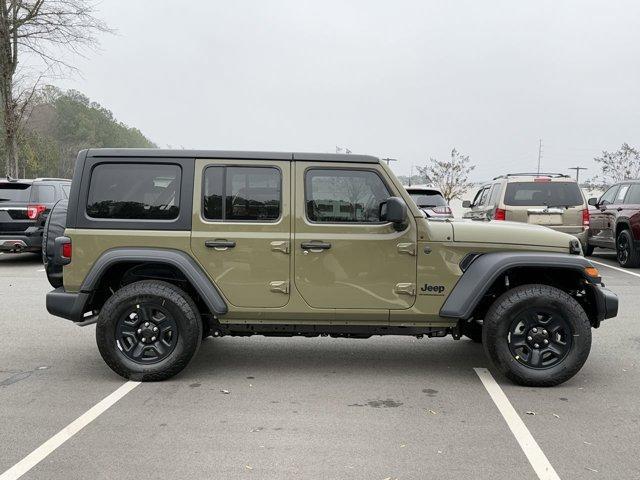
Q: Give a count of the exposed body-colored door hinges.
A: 4